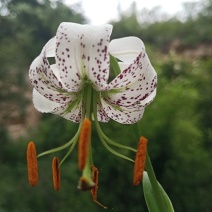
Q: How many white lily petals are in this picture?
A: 6